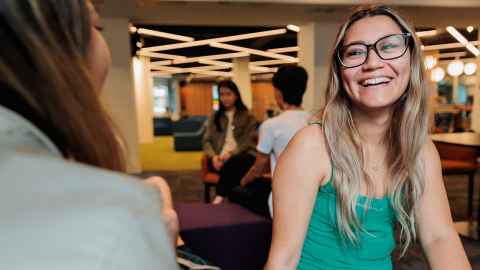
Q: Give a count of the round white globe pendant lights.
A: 4